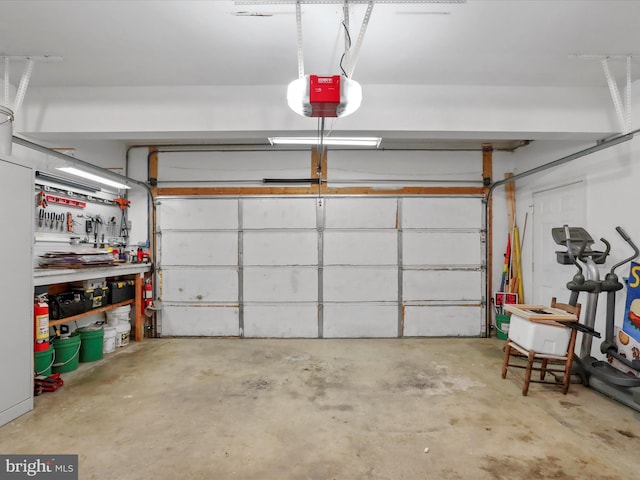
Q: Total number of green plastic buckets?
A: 4